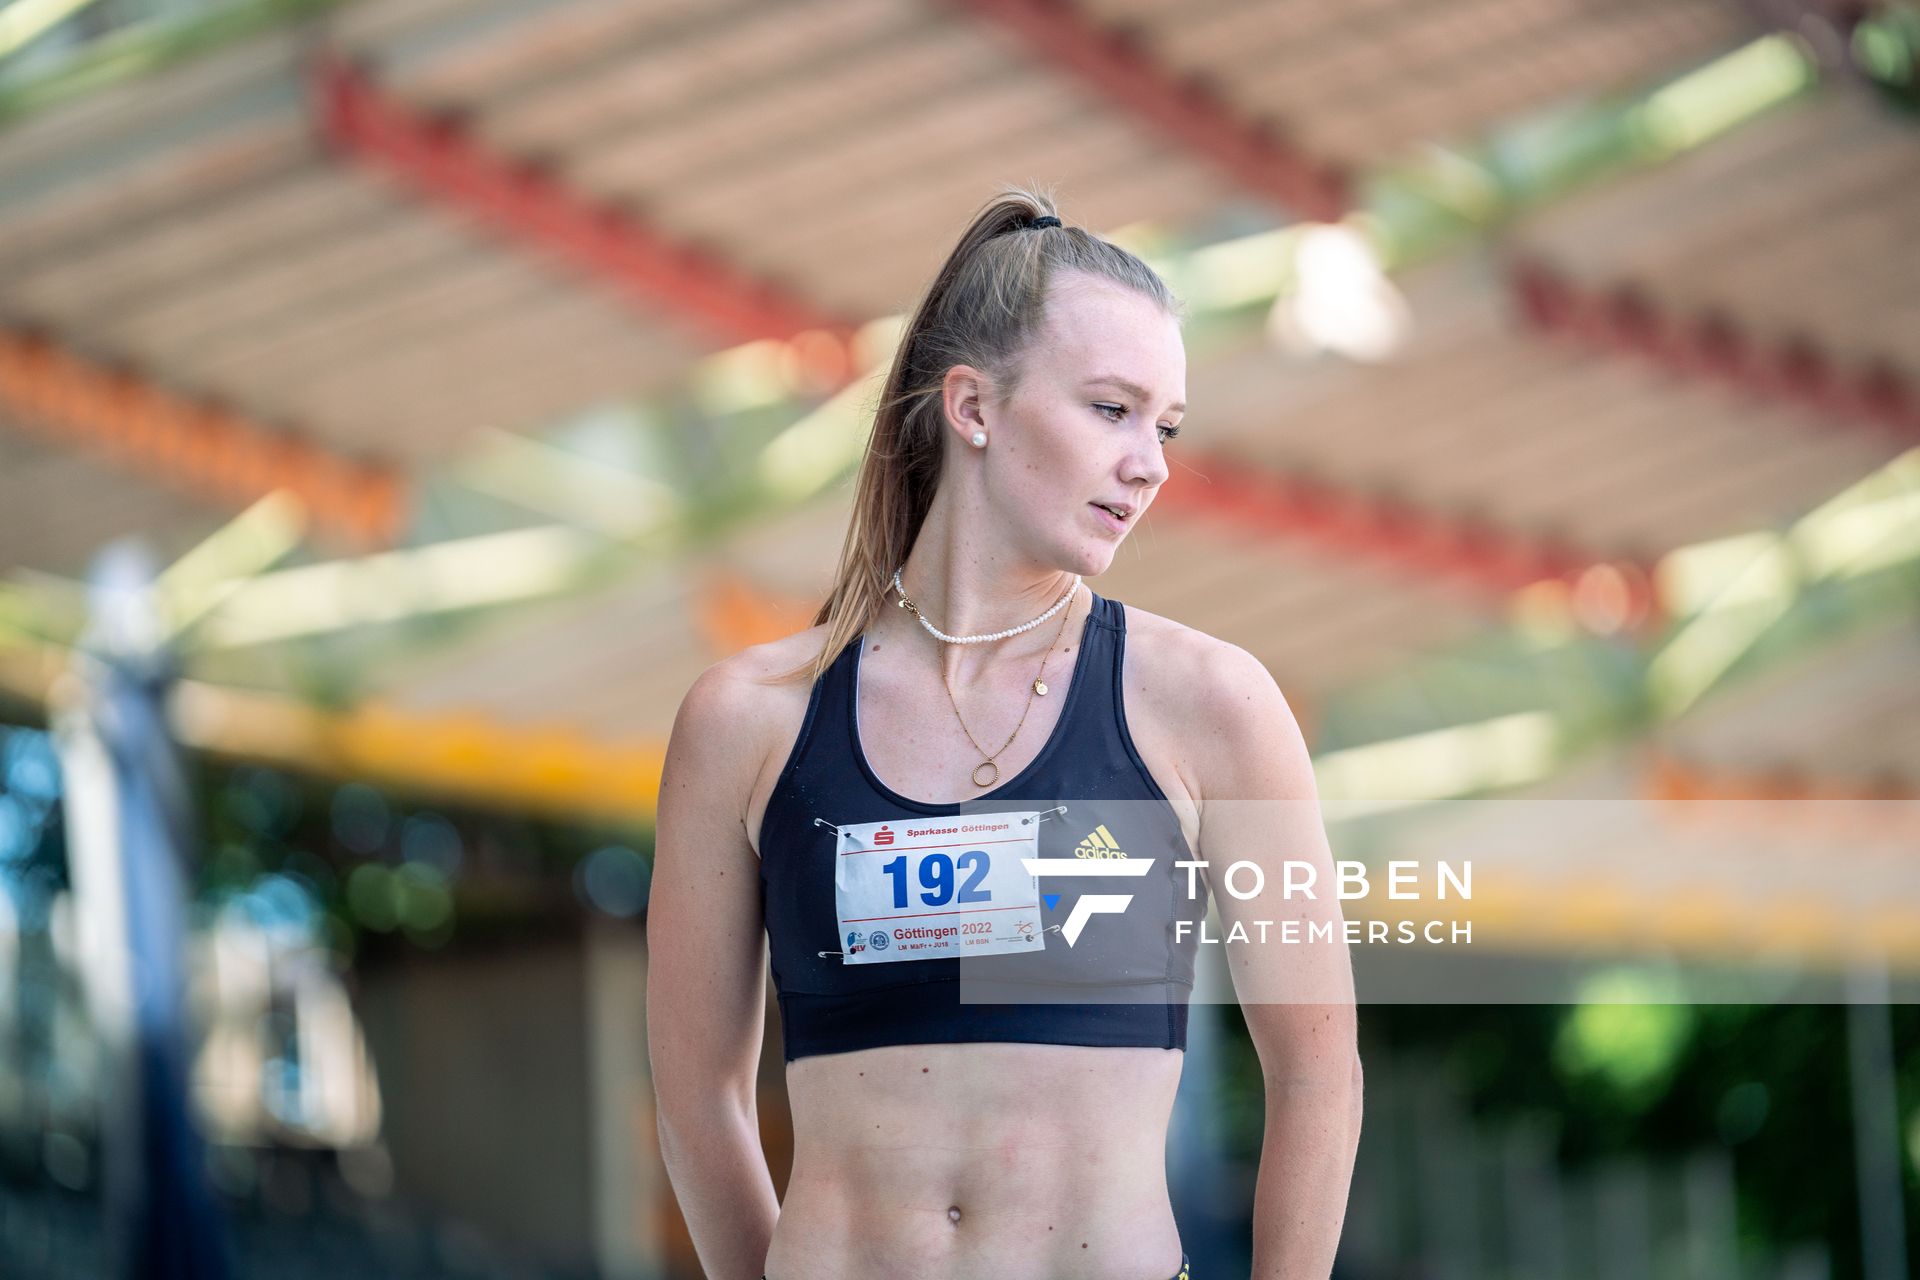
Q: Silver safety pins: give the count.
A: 4